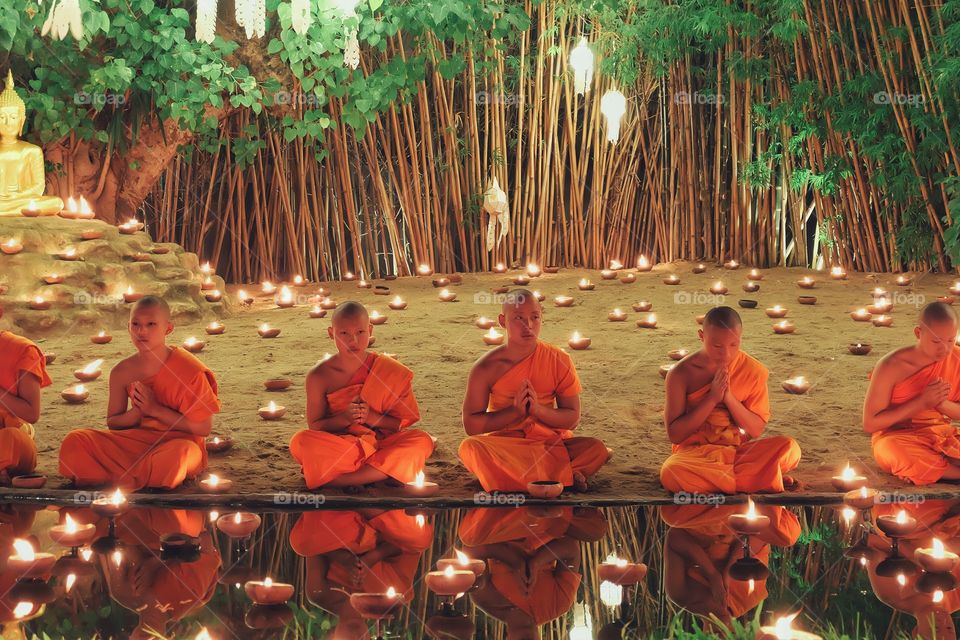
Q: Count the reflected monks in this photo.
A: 6